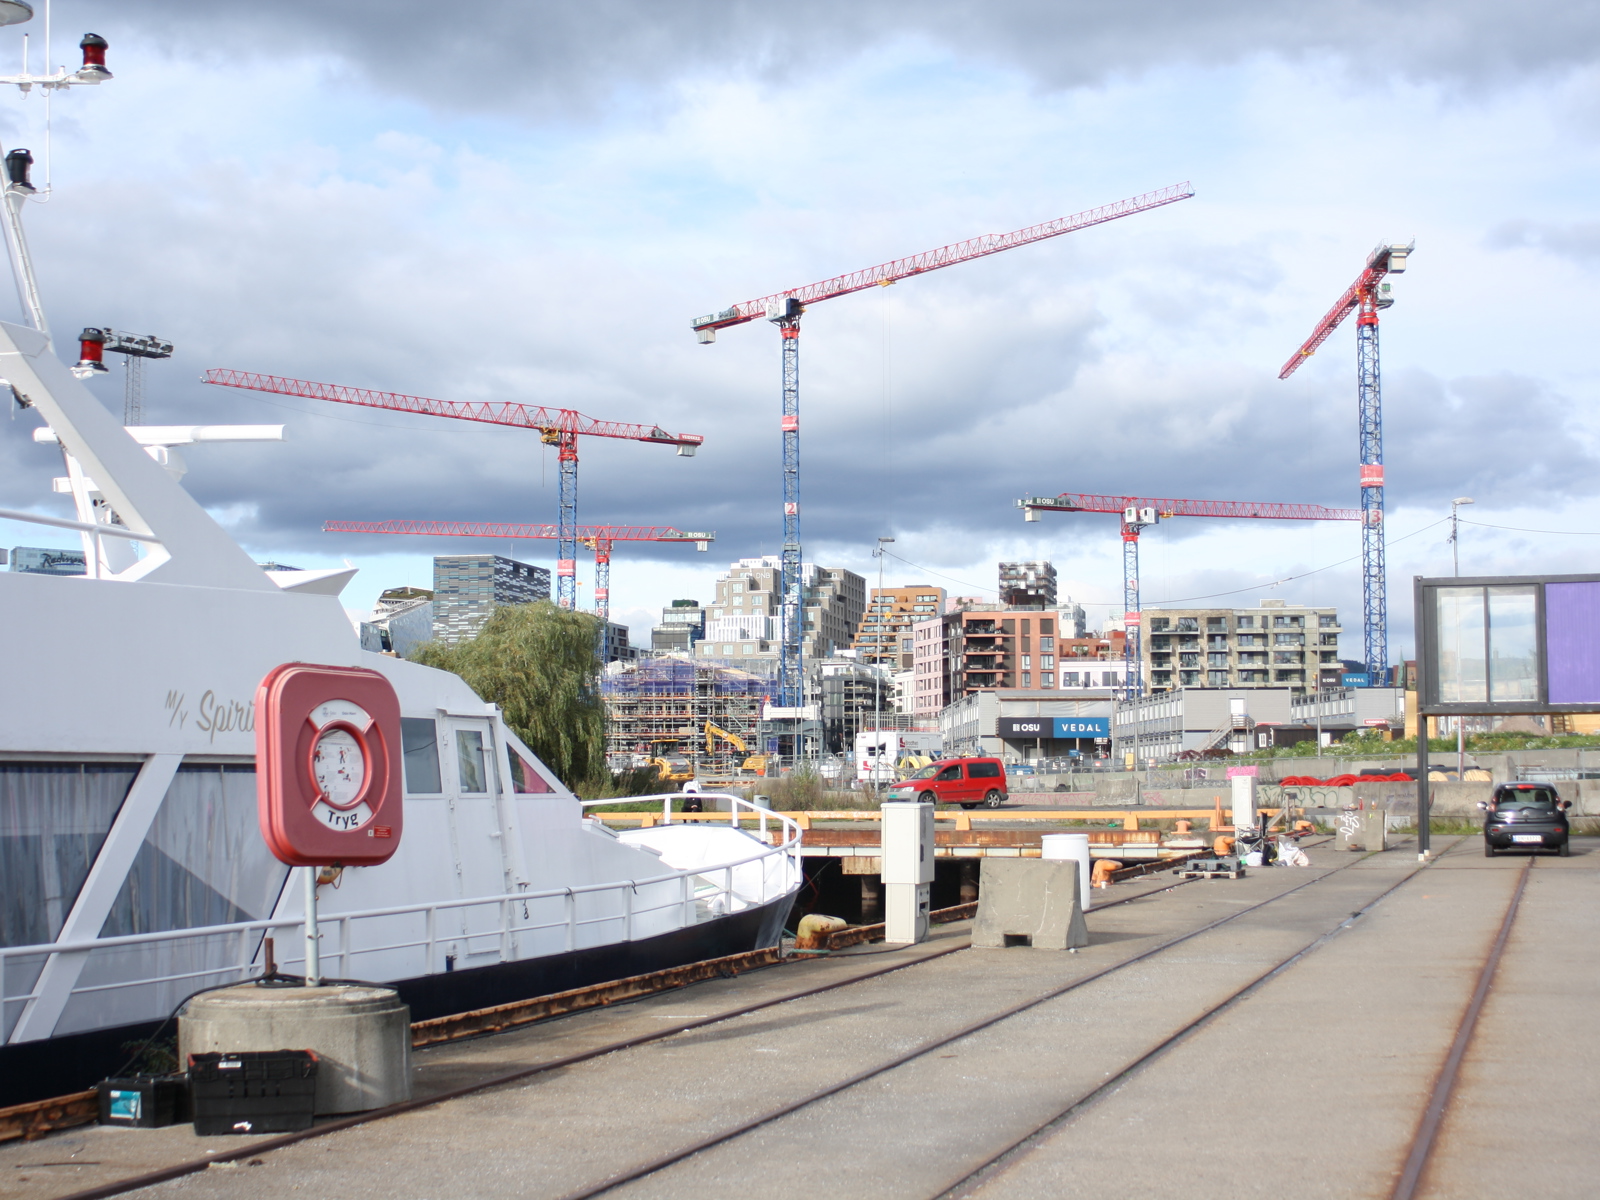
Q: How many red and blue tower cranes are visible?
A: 5